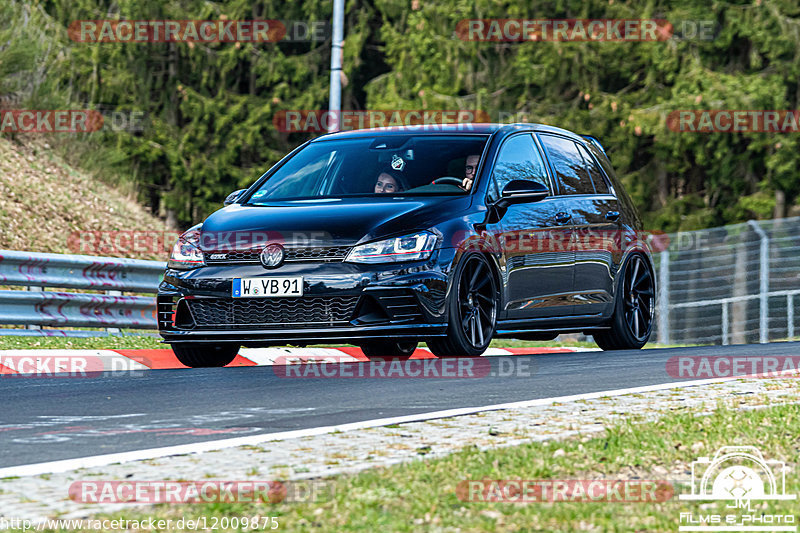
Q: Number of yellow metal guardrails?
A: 0